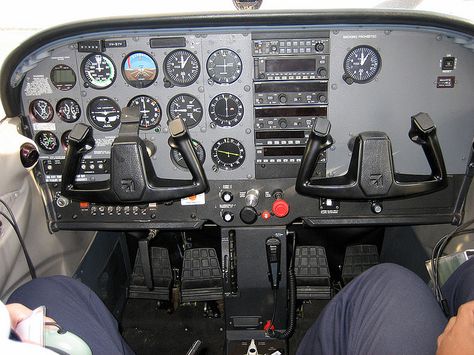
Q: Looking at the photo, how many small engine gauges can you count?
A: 4